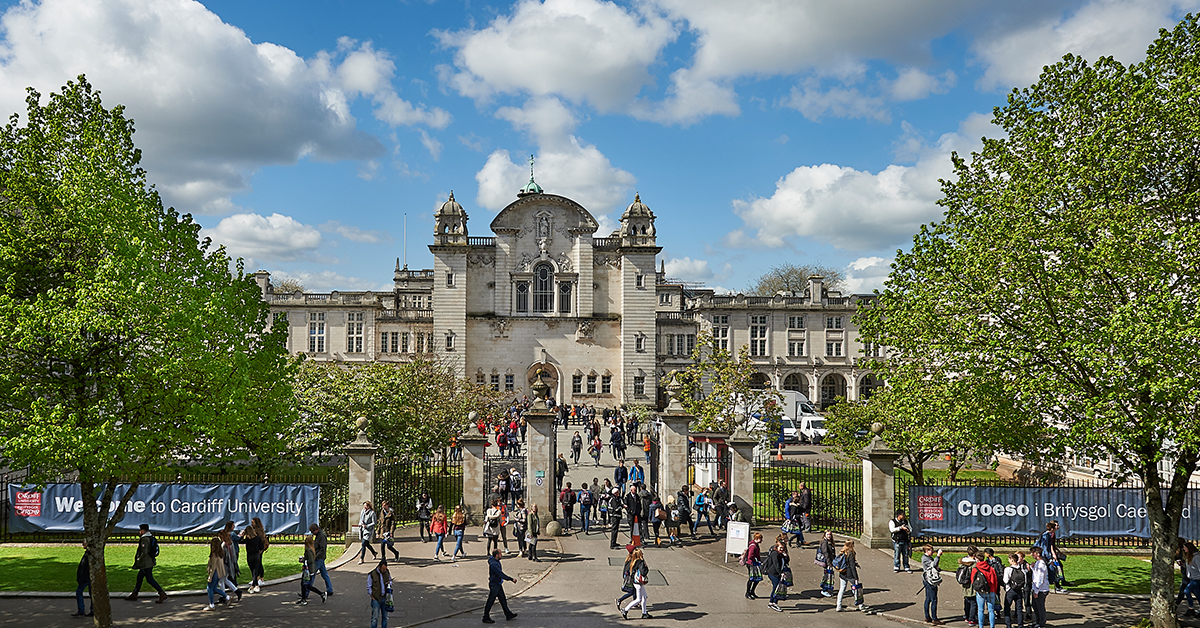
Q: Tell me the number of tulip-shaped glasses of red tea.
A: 0